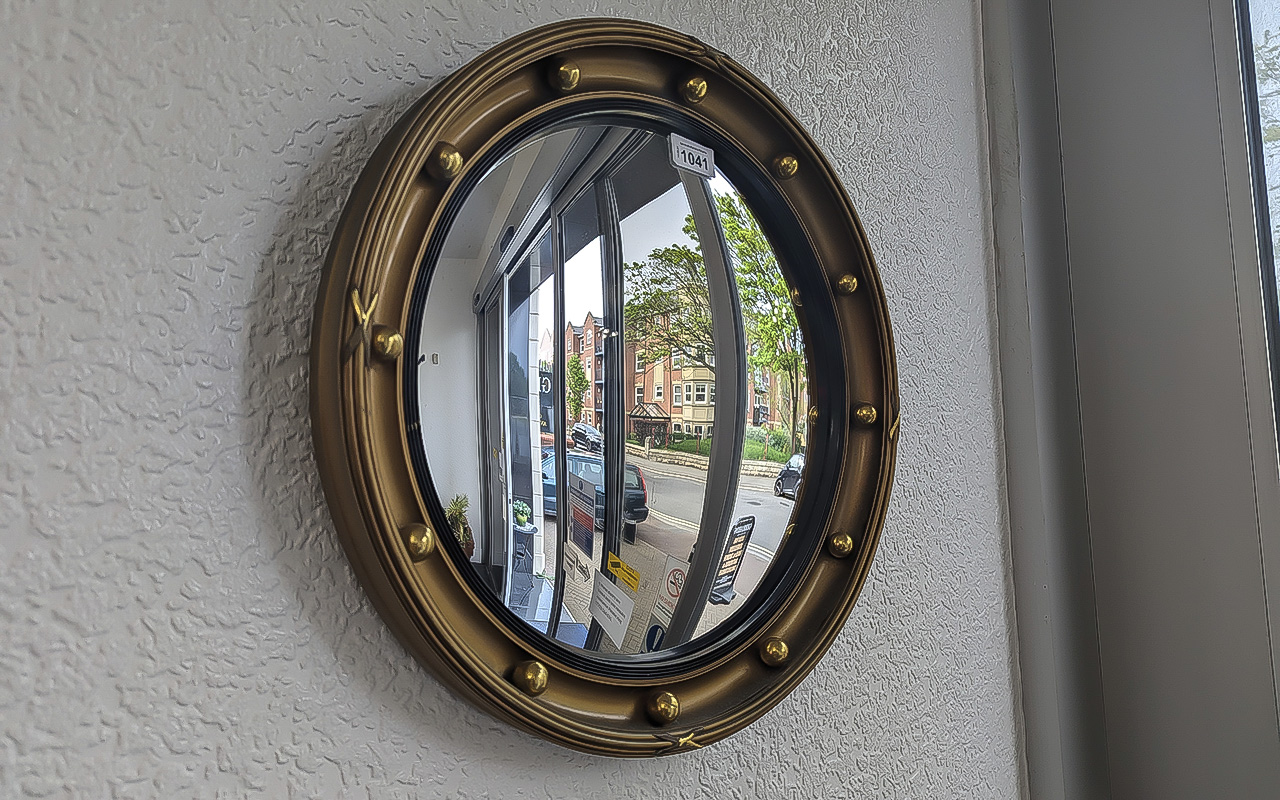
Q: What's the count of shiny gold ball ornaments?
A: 12